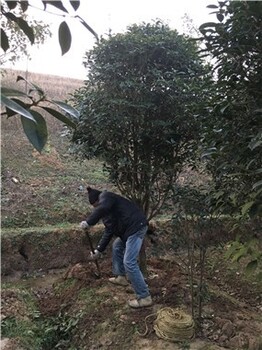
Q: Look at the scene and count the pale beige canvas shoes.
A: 2